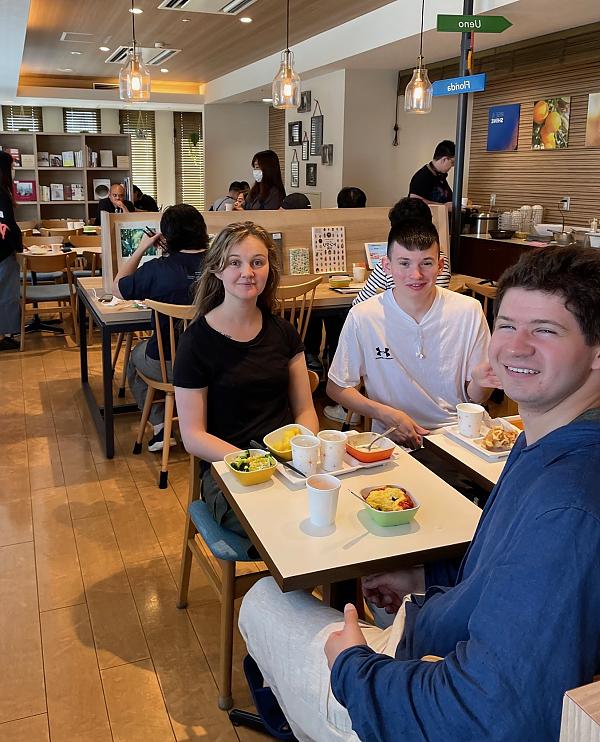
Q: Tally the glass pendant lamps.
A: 3